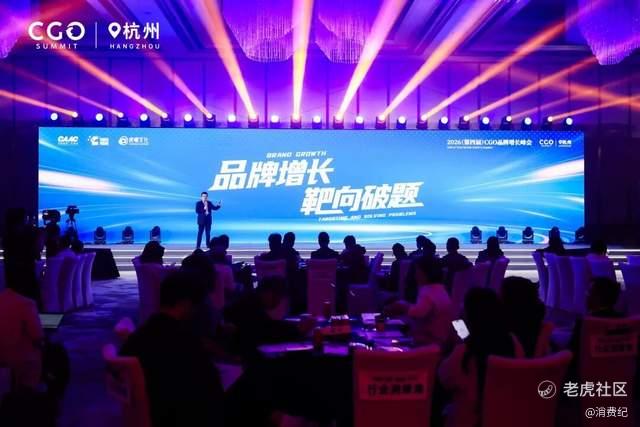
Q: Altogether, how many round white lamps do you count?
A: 13